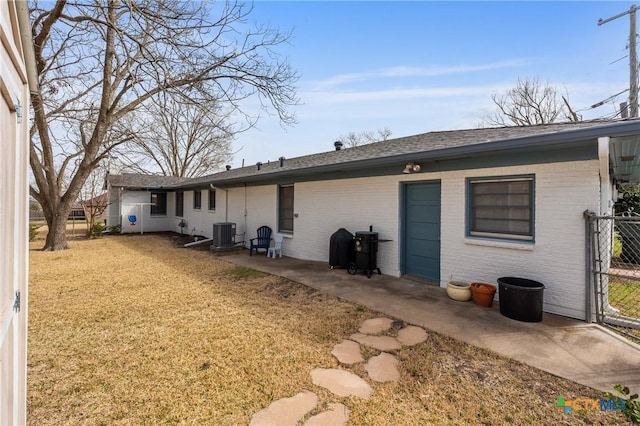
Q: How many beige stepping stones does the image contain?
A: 8